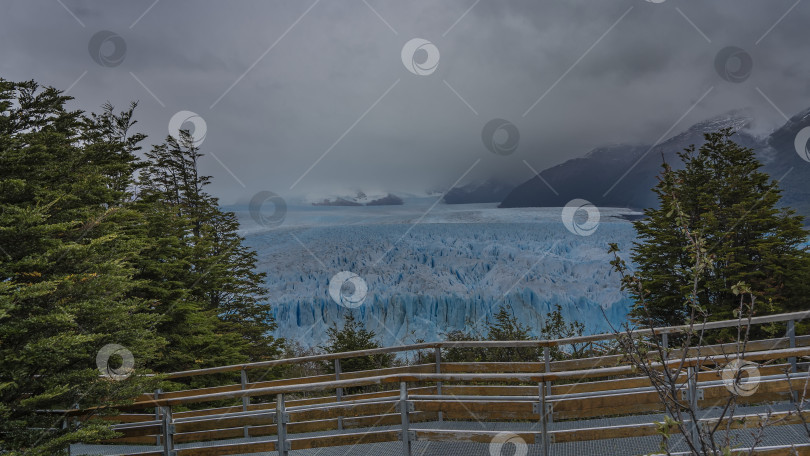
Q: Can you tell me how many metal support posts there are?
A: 12